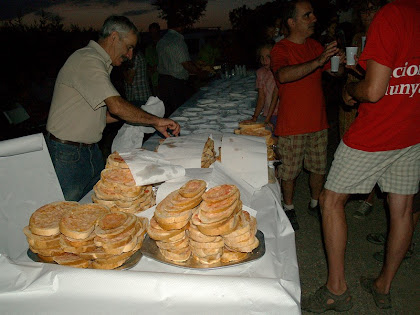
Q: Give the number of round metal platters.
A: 2